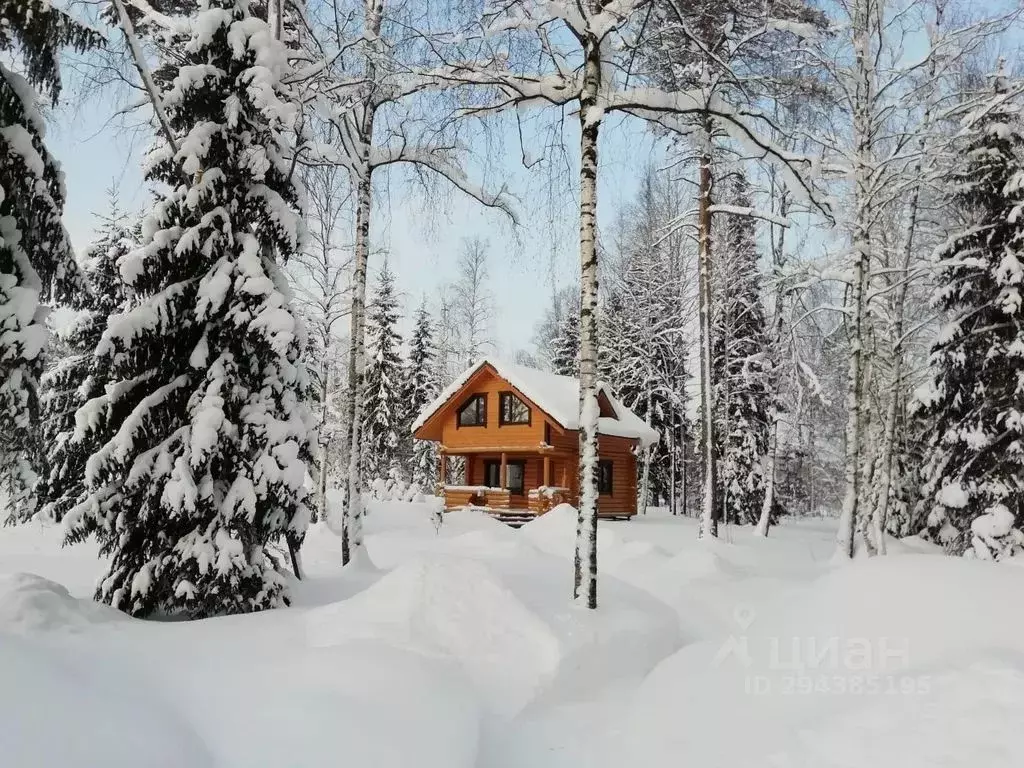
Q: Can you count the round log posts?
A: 3